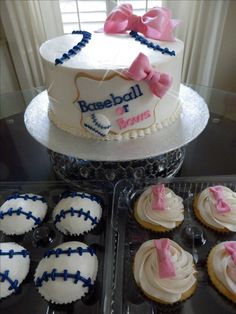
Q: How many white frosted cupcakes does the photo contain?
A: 8